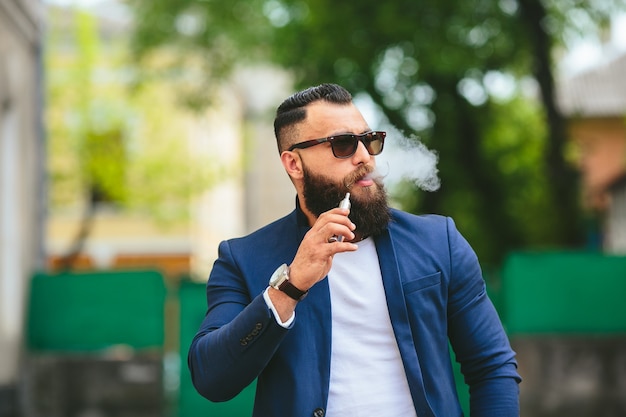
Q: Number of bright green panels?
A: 3